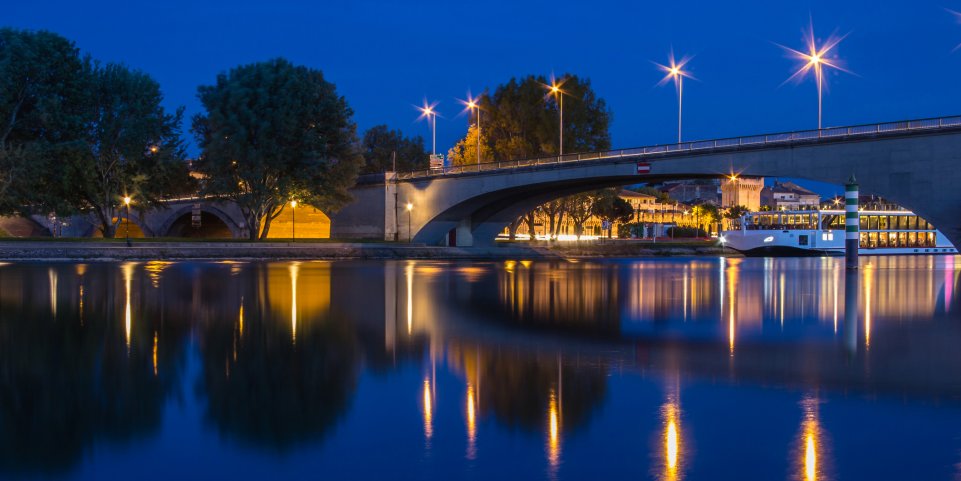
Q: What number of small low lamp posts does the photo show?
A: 3